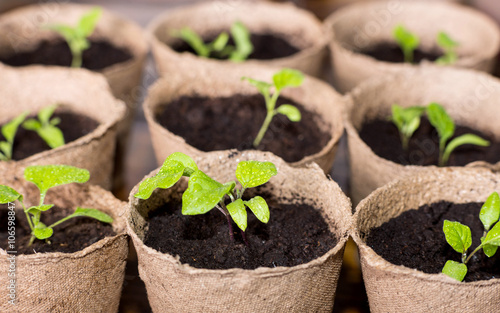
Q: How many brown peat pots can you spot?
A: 9